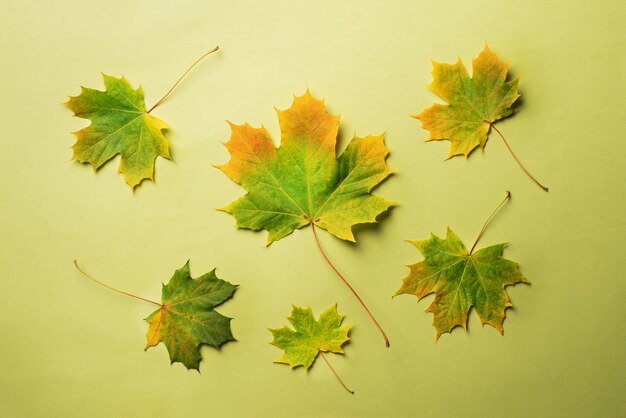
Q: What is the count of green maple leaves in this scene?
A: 6